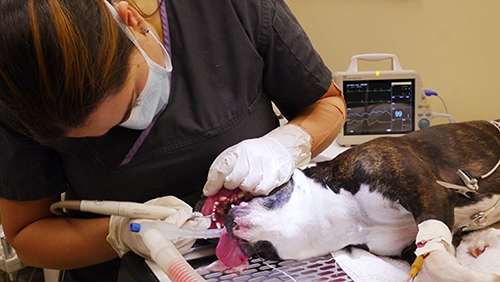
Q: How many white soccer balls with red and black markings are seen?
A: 0